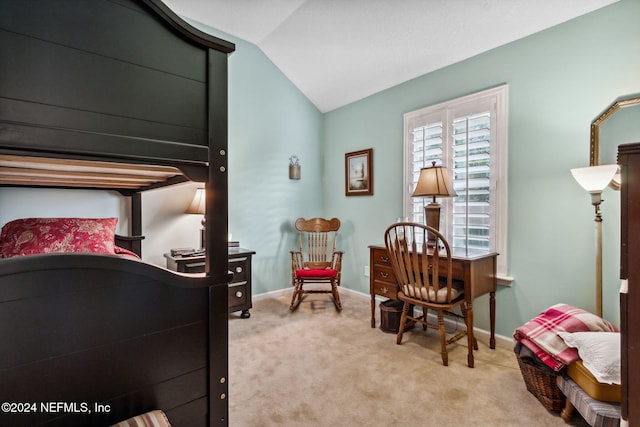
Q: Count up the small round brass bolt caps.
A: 4